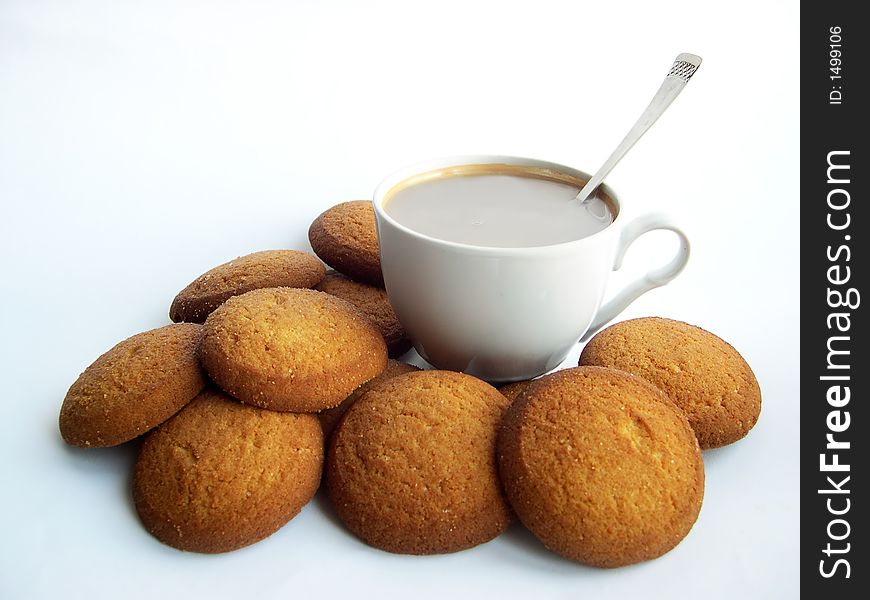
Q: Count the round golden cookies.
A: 11